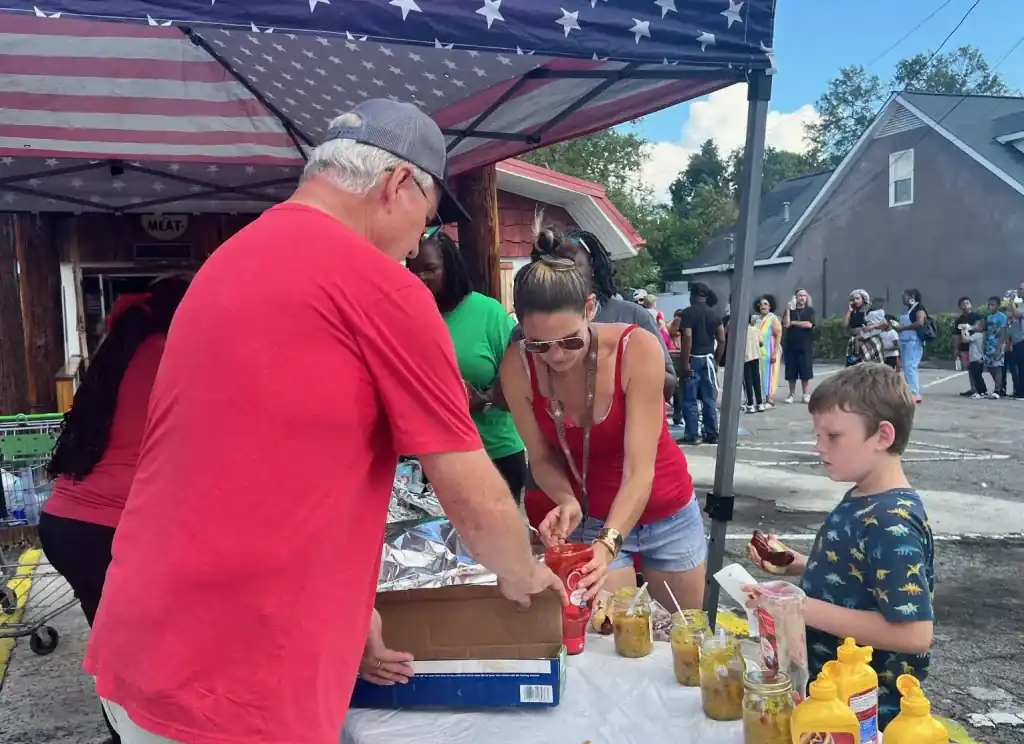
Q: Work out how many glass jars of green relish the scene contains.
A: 4